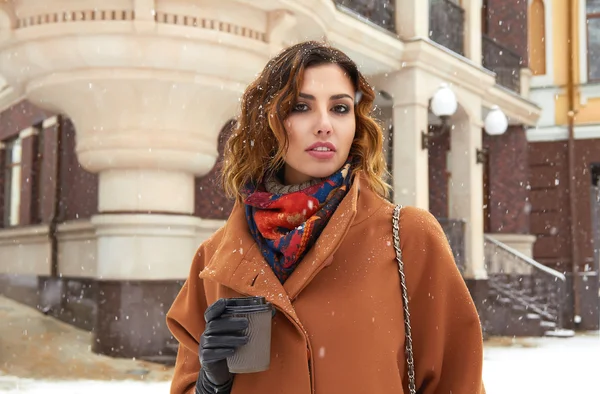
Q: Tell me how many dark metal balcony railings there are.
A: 3